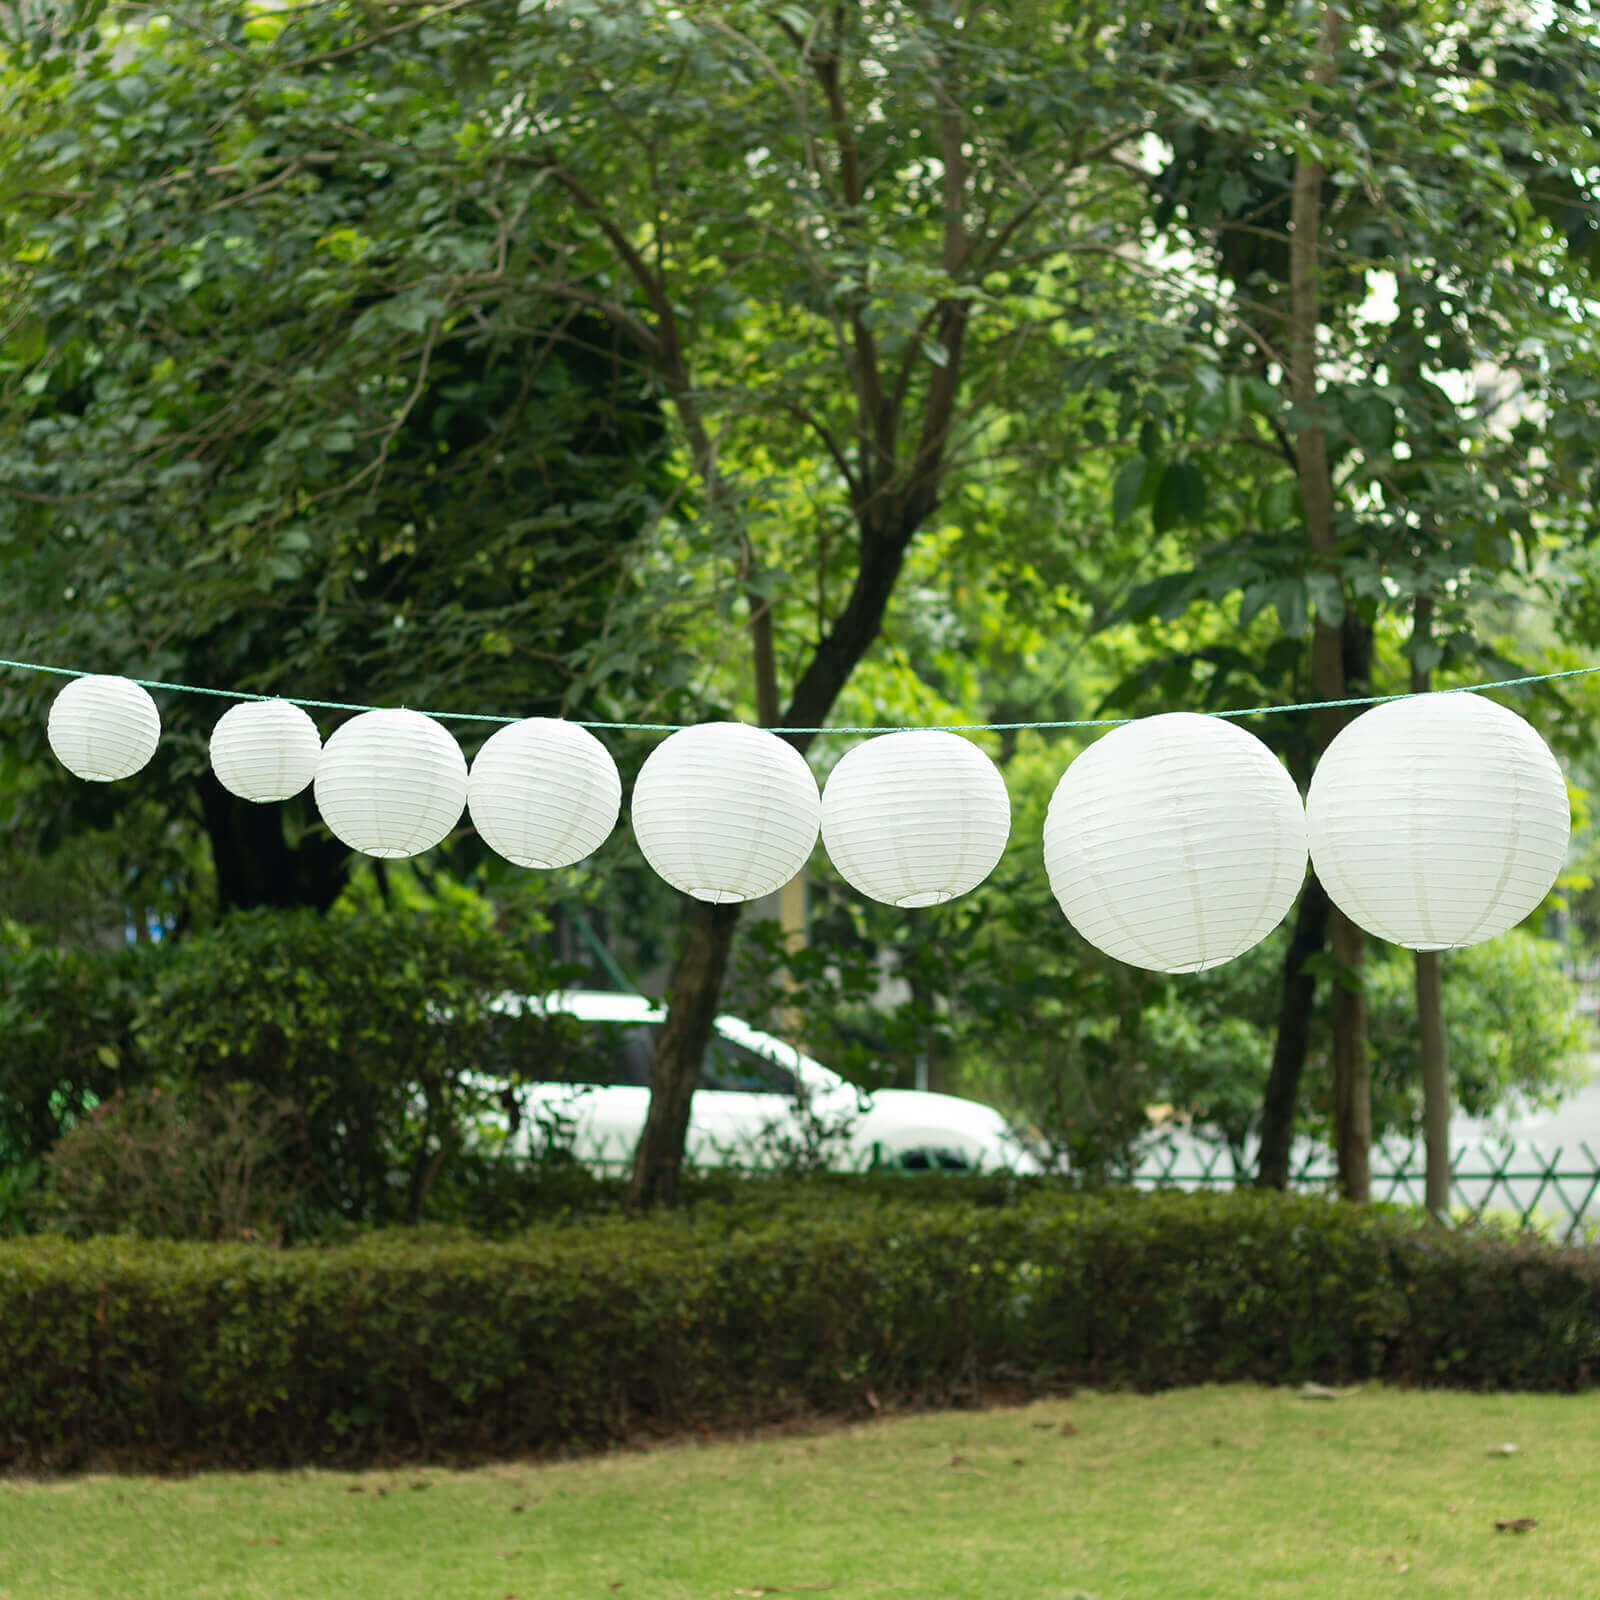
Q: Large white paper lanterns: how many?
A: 2